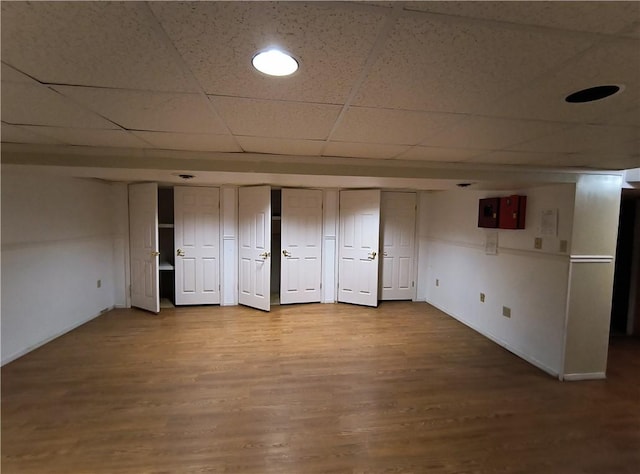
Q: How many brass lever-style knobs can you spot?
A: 6